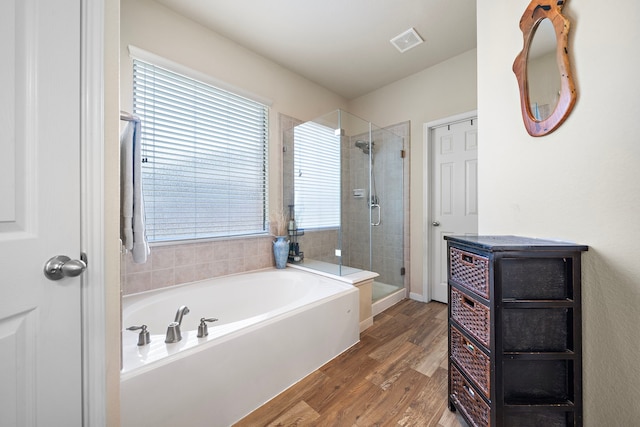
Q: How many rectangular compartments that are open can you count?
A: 4